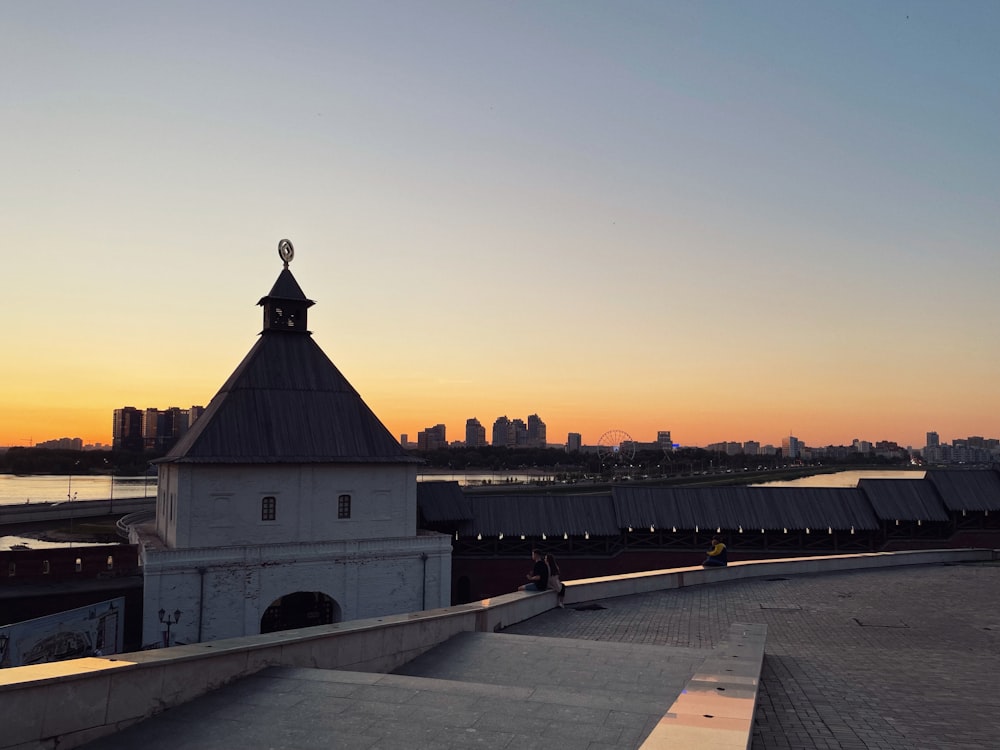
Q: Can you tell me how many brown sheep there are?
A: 0